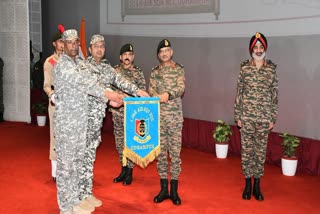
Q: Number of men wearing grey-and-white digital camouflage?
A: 2